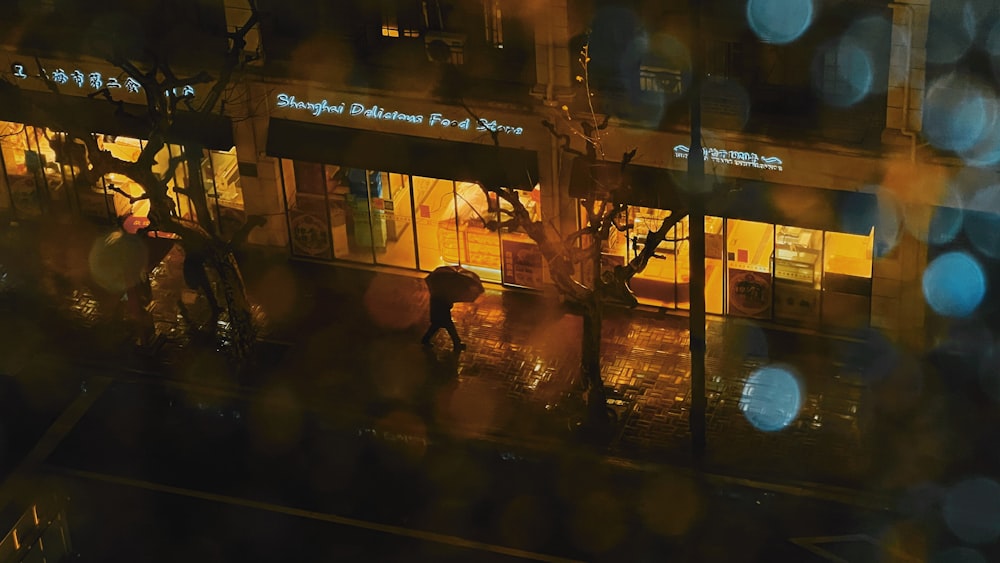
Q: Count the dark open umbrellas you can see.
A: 1